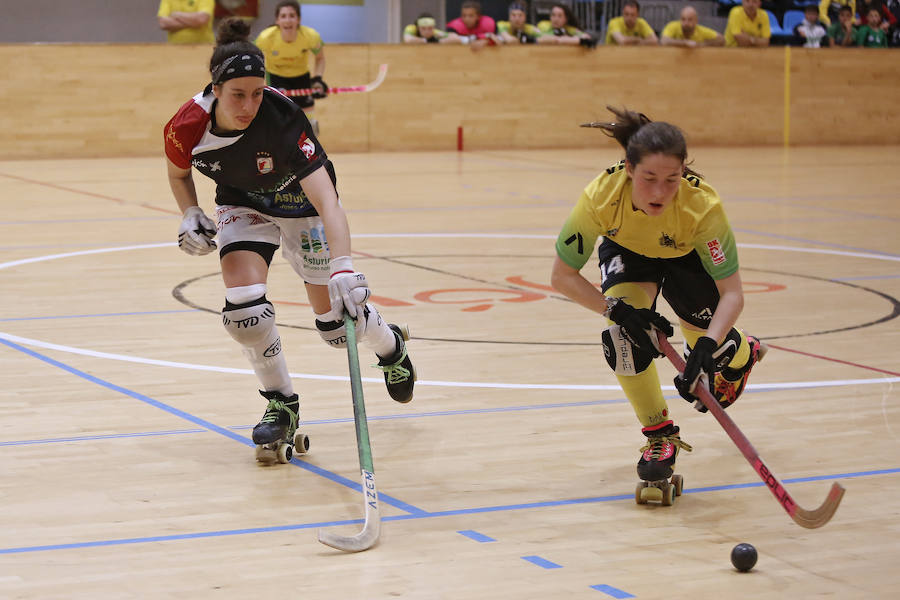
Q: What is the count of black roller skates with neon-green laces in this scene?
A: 2